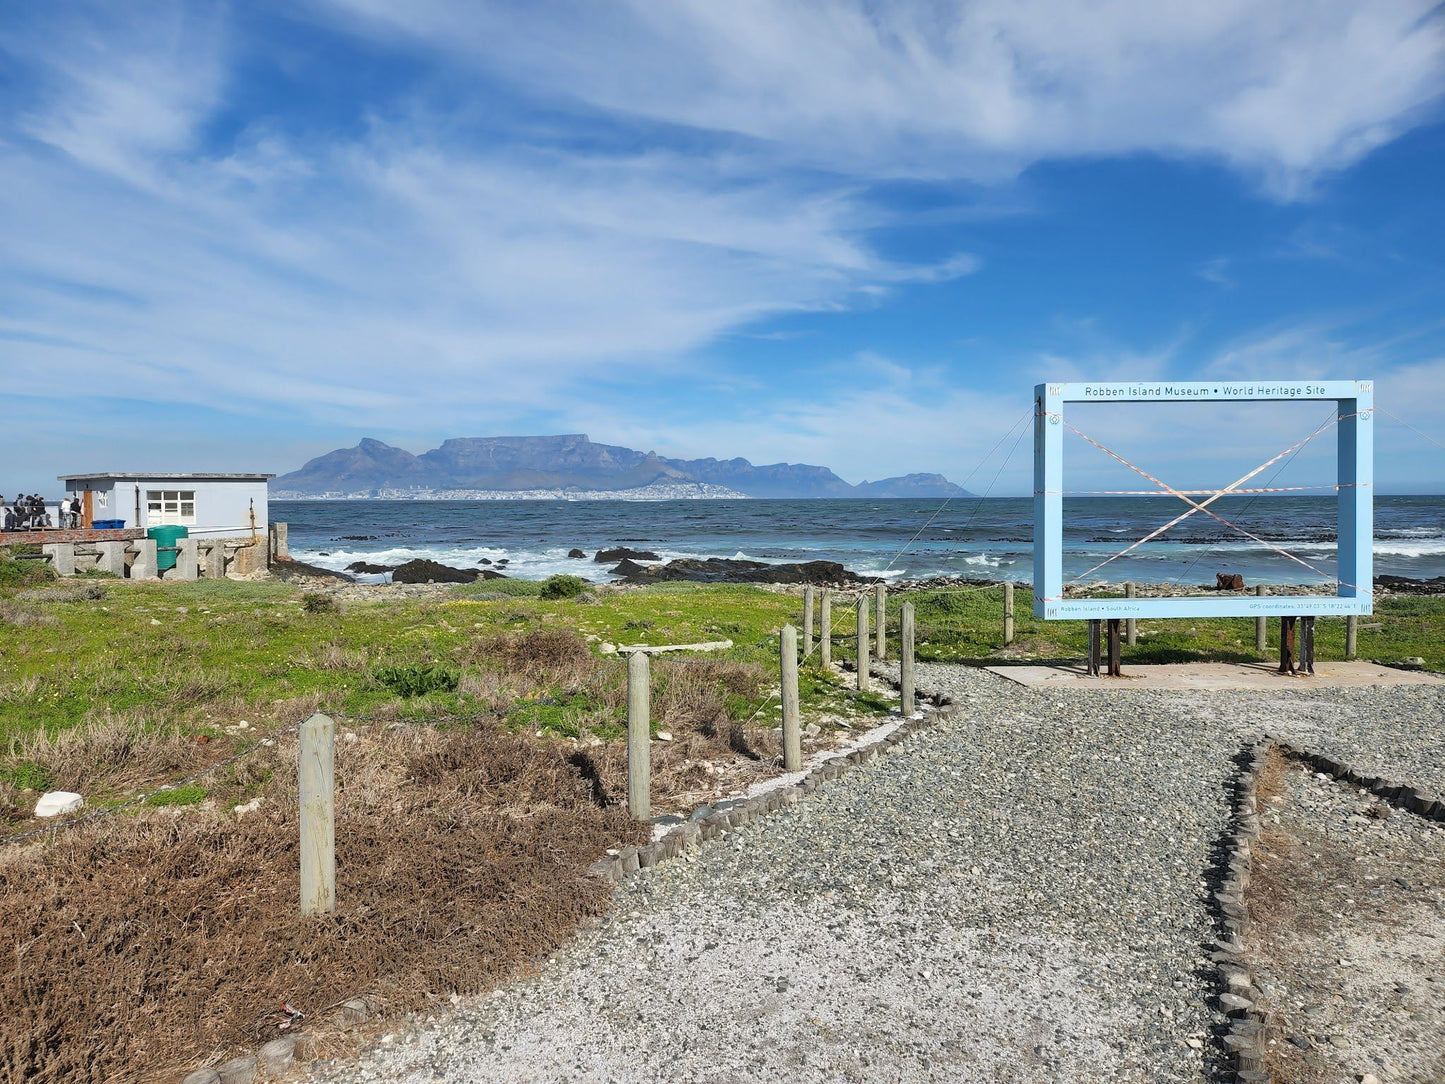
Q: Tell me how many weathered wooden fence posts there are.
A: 12